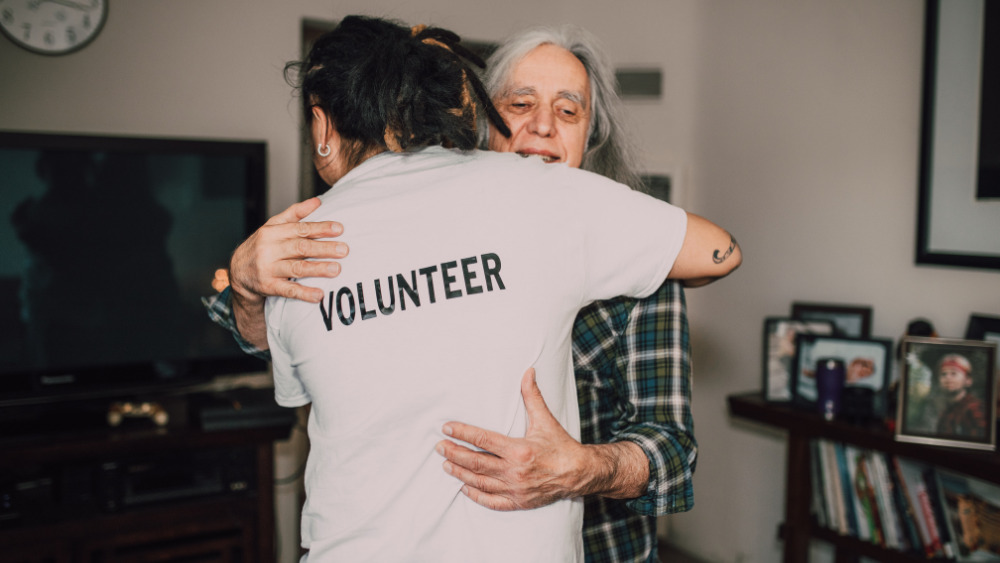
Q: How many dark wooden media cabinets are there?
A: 1